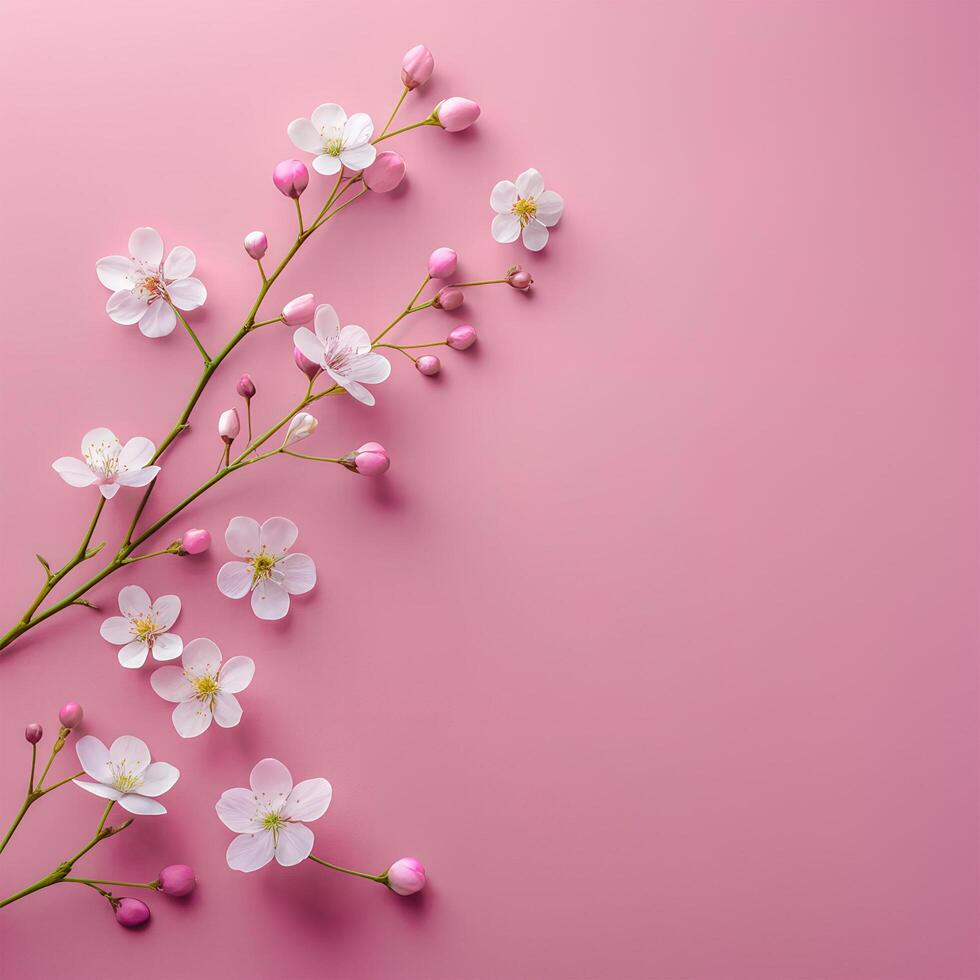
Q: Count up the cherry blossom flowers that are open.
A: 10